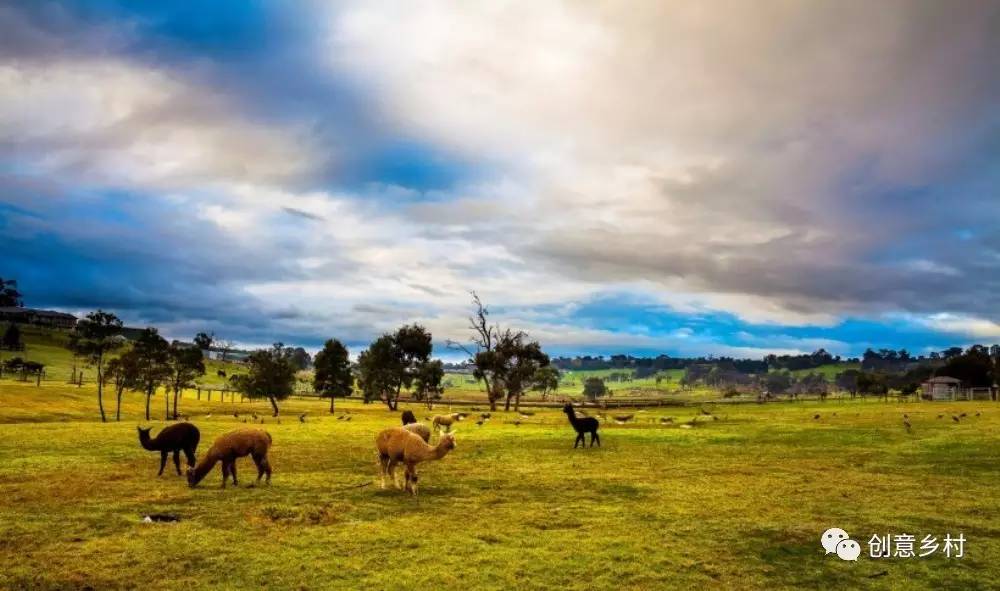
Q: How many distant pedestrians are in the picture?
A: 0